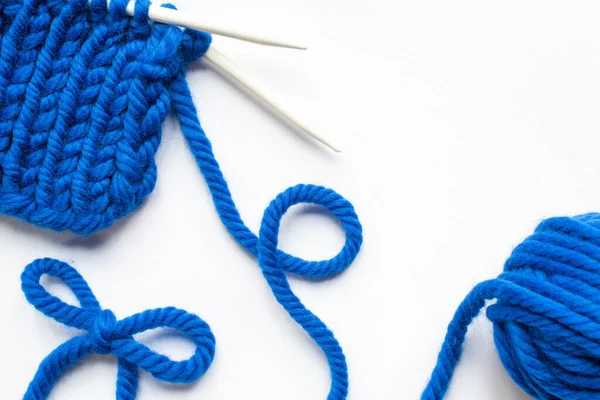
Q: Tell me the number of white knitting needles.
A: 2